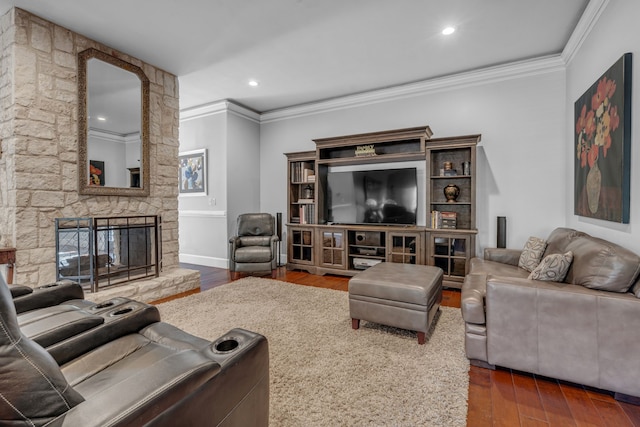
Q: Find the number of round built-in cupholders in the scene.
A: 4